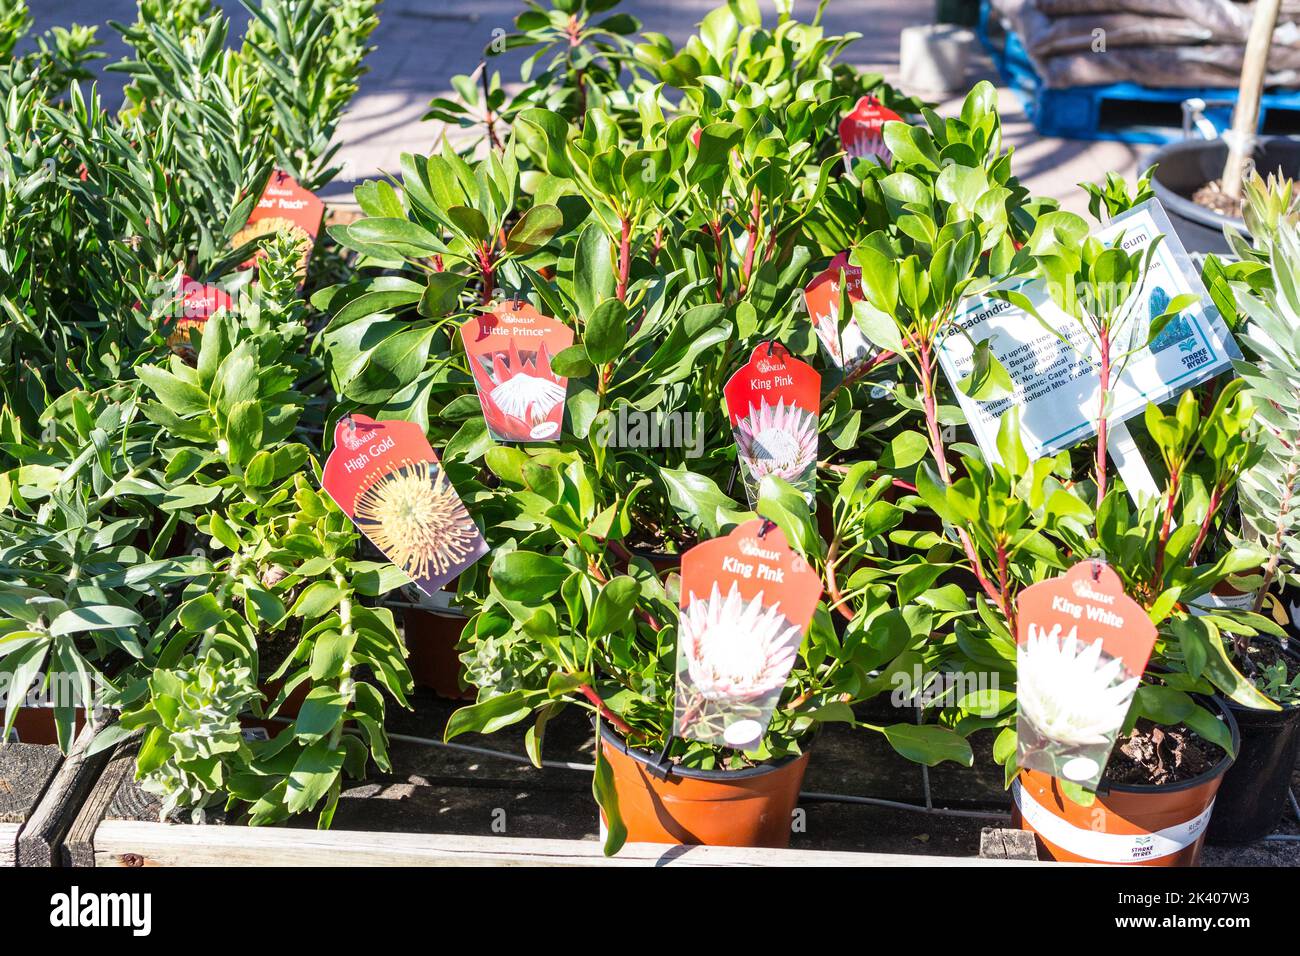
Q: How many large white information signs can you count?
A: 1